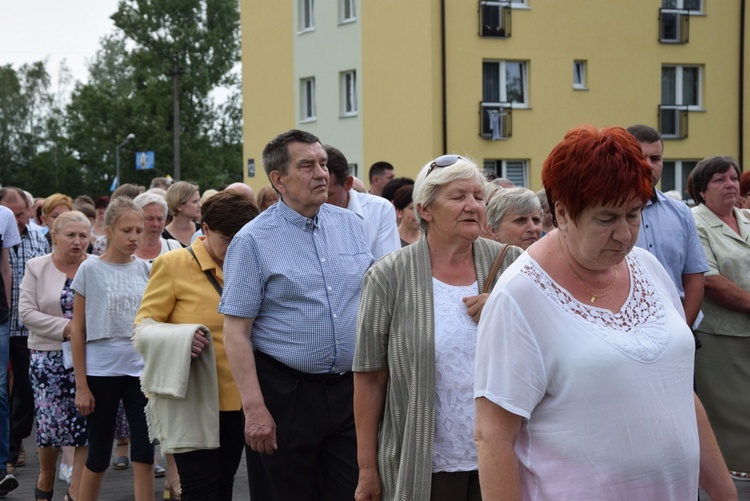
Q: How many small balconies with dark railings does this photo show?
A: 4